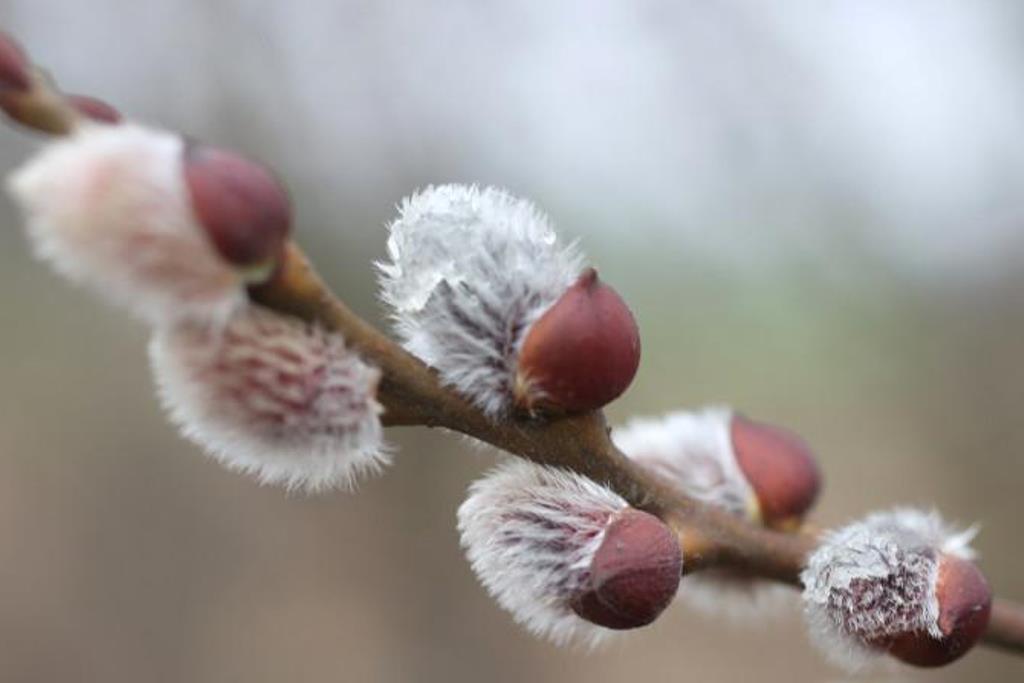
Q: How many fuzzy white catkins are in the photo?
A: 6